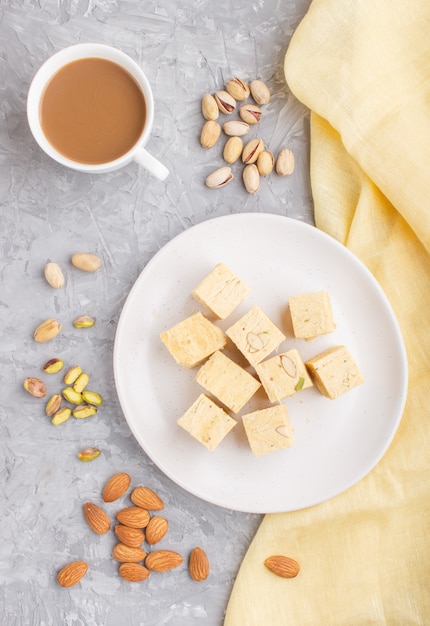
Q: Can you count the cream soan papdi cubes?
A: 9